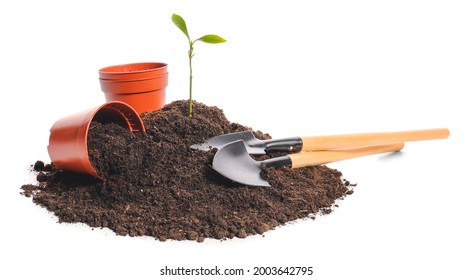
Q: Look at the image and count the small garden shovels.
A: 2